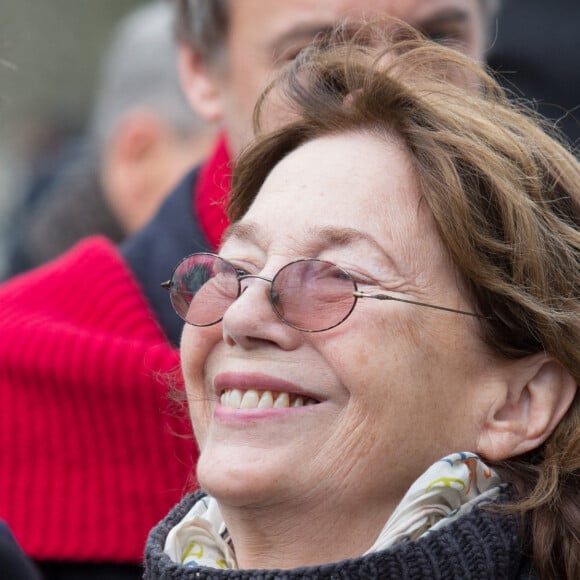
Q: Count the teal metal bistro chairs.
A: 0